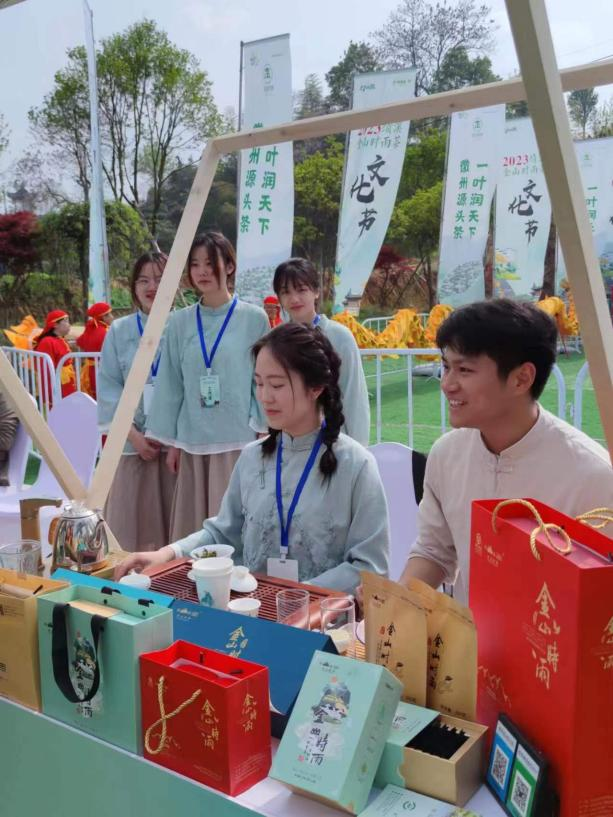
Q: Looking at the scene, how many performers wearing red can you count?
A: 3